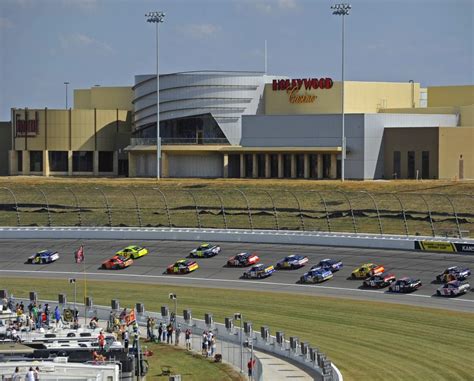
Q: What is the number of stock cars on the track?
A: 15